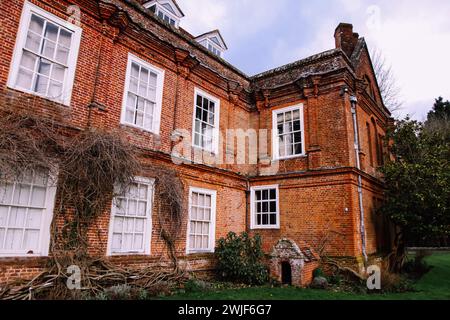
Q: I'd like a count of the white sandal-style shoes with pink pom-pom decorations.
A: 0